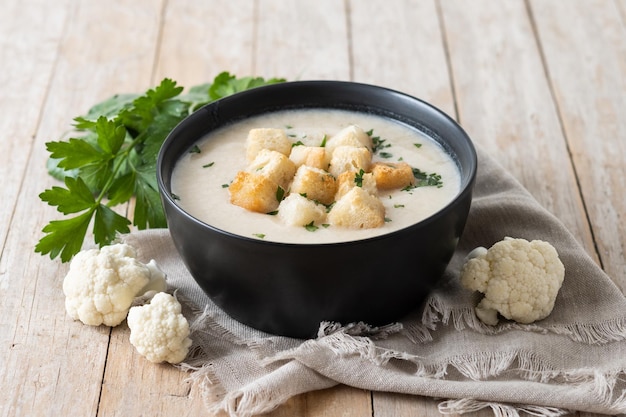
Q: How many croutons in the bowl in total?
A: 11